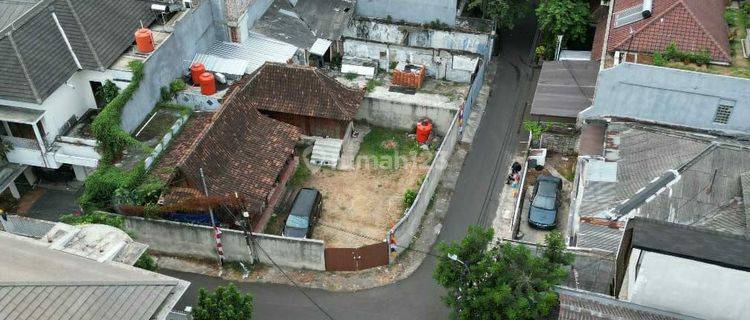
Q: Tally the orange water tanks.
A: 4